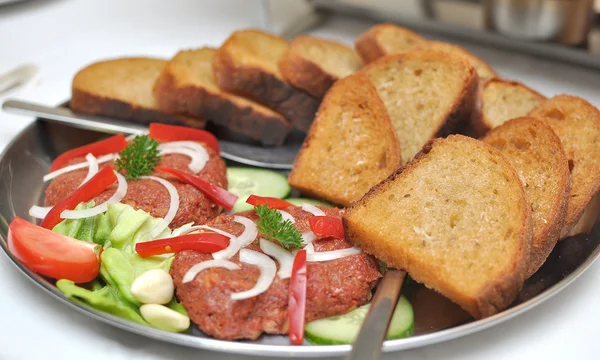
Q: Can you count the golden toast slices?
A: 12